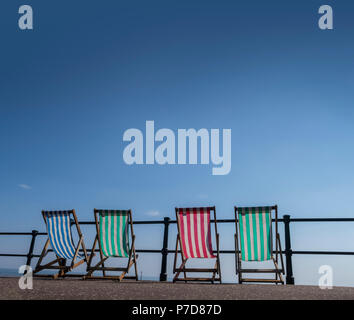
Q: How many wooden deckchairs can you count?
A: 4